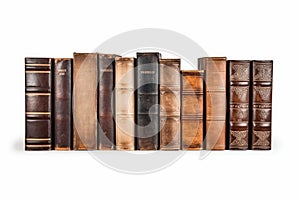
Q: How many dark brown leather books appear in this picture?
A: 5